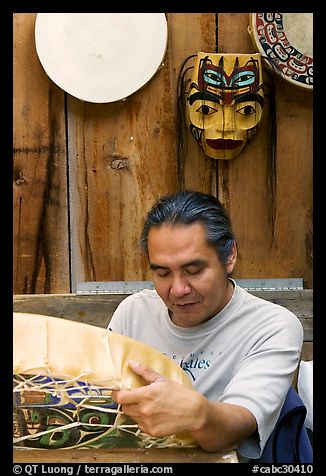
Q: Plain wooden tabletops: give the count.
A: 1